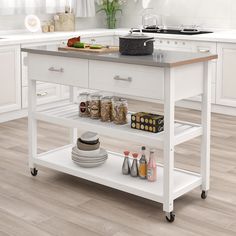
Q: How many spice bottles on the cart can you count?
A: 4